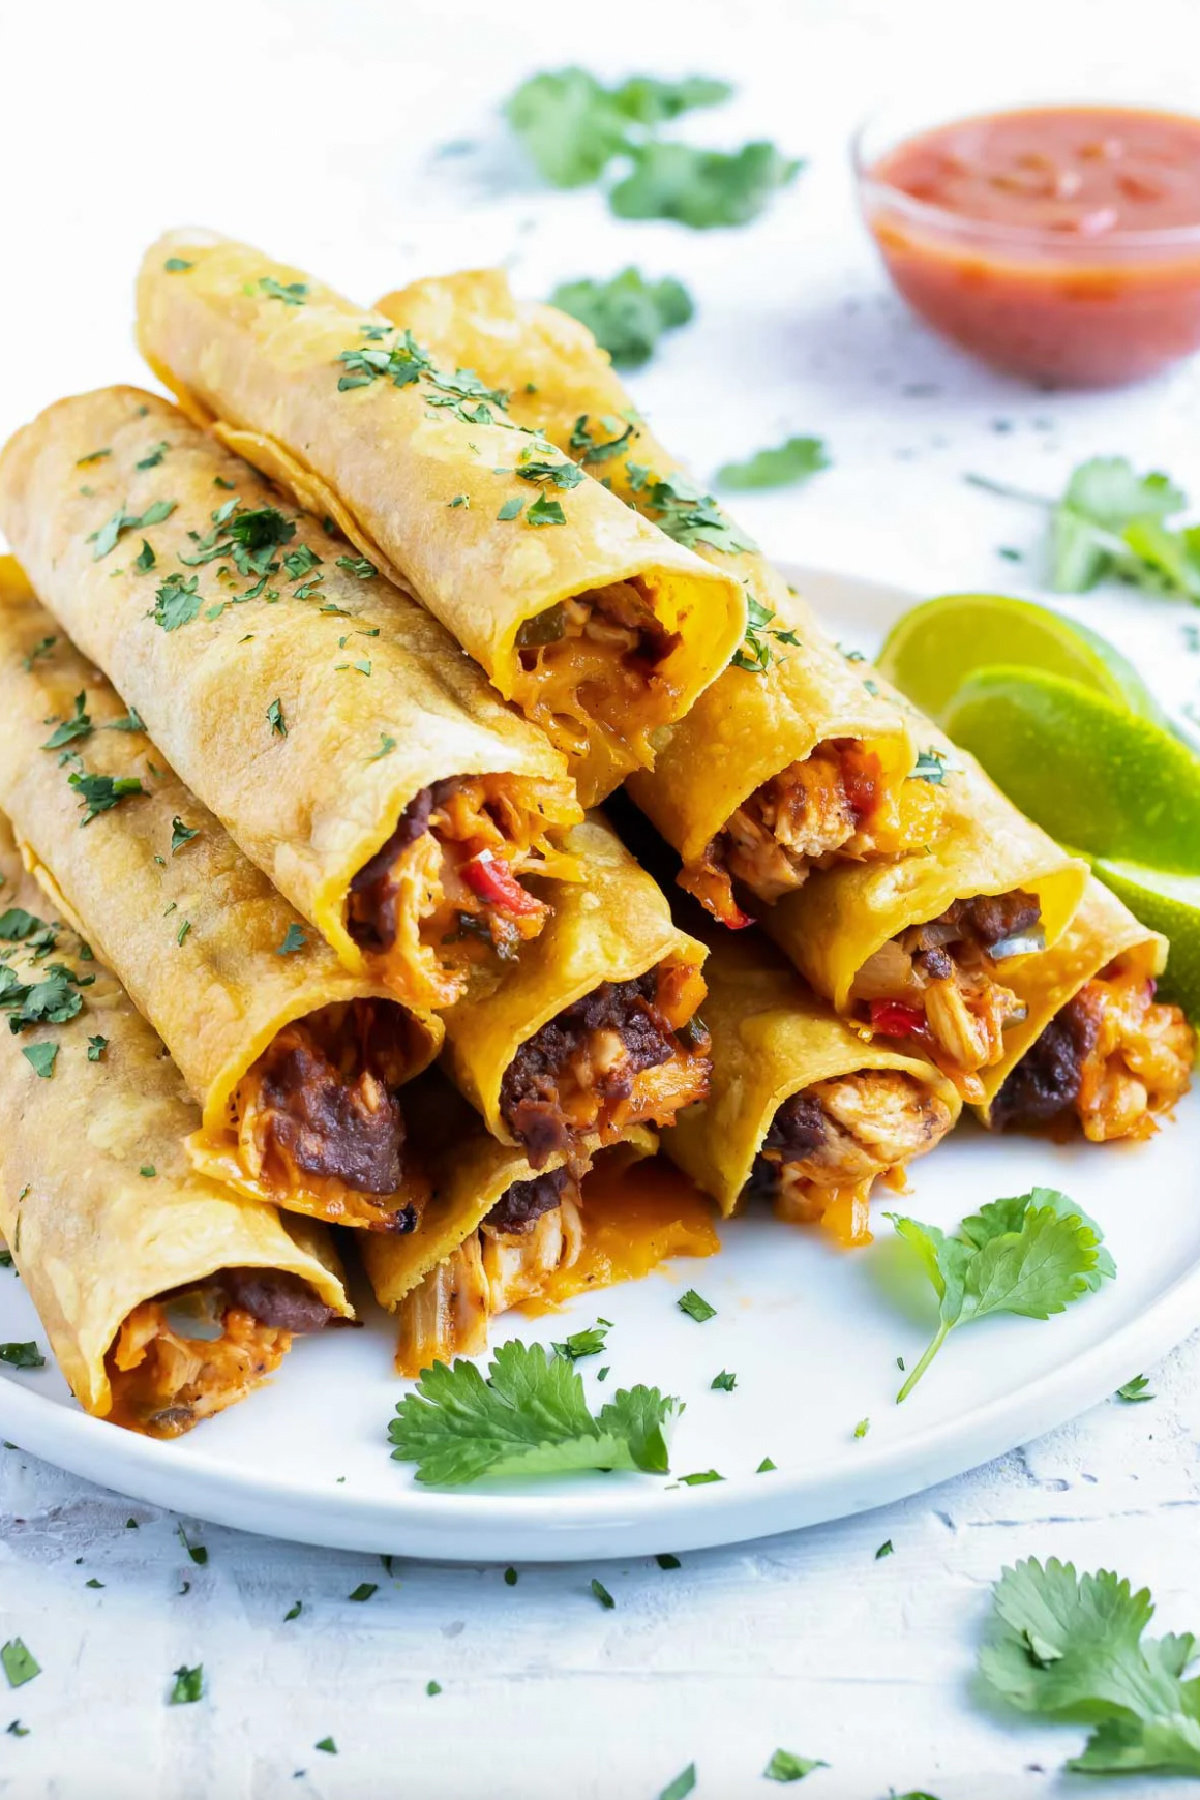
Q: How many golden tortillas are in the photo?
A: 10